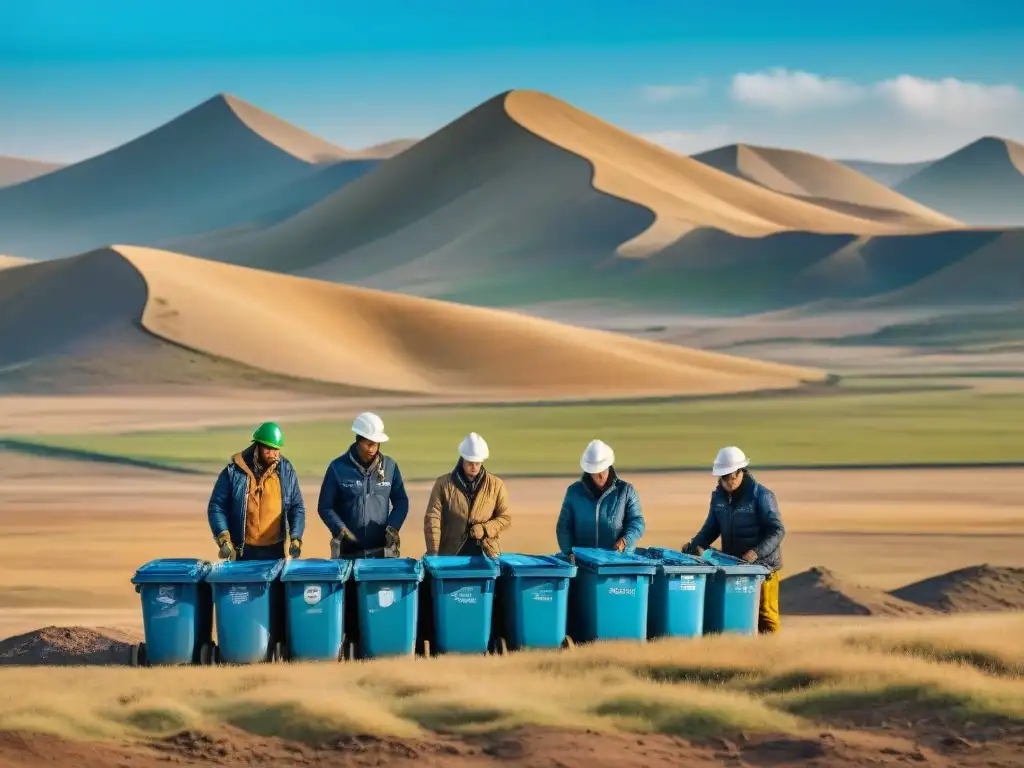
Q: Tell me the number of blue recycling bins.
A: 9